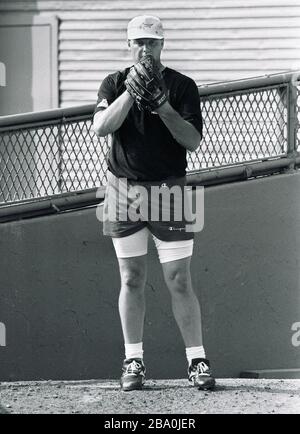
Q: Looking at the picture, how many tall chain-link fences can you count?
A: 1